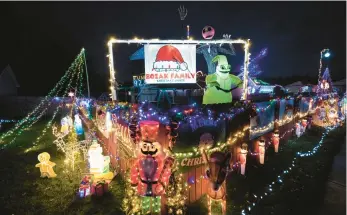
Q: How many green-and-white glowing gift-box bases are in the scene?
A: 1